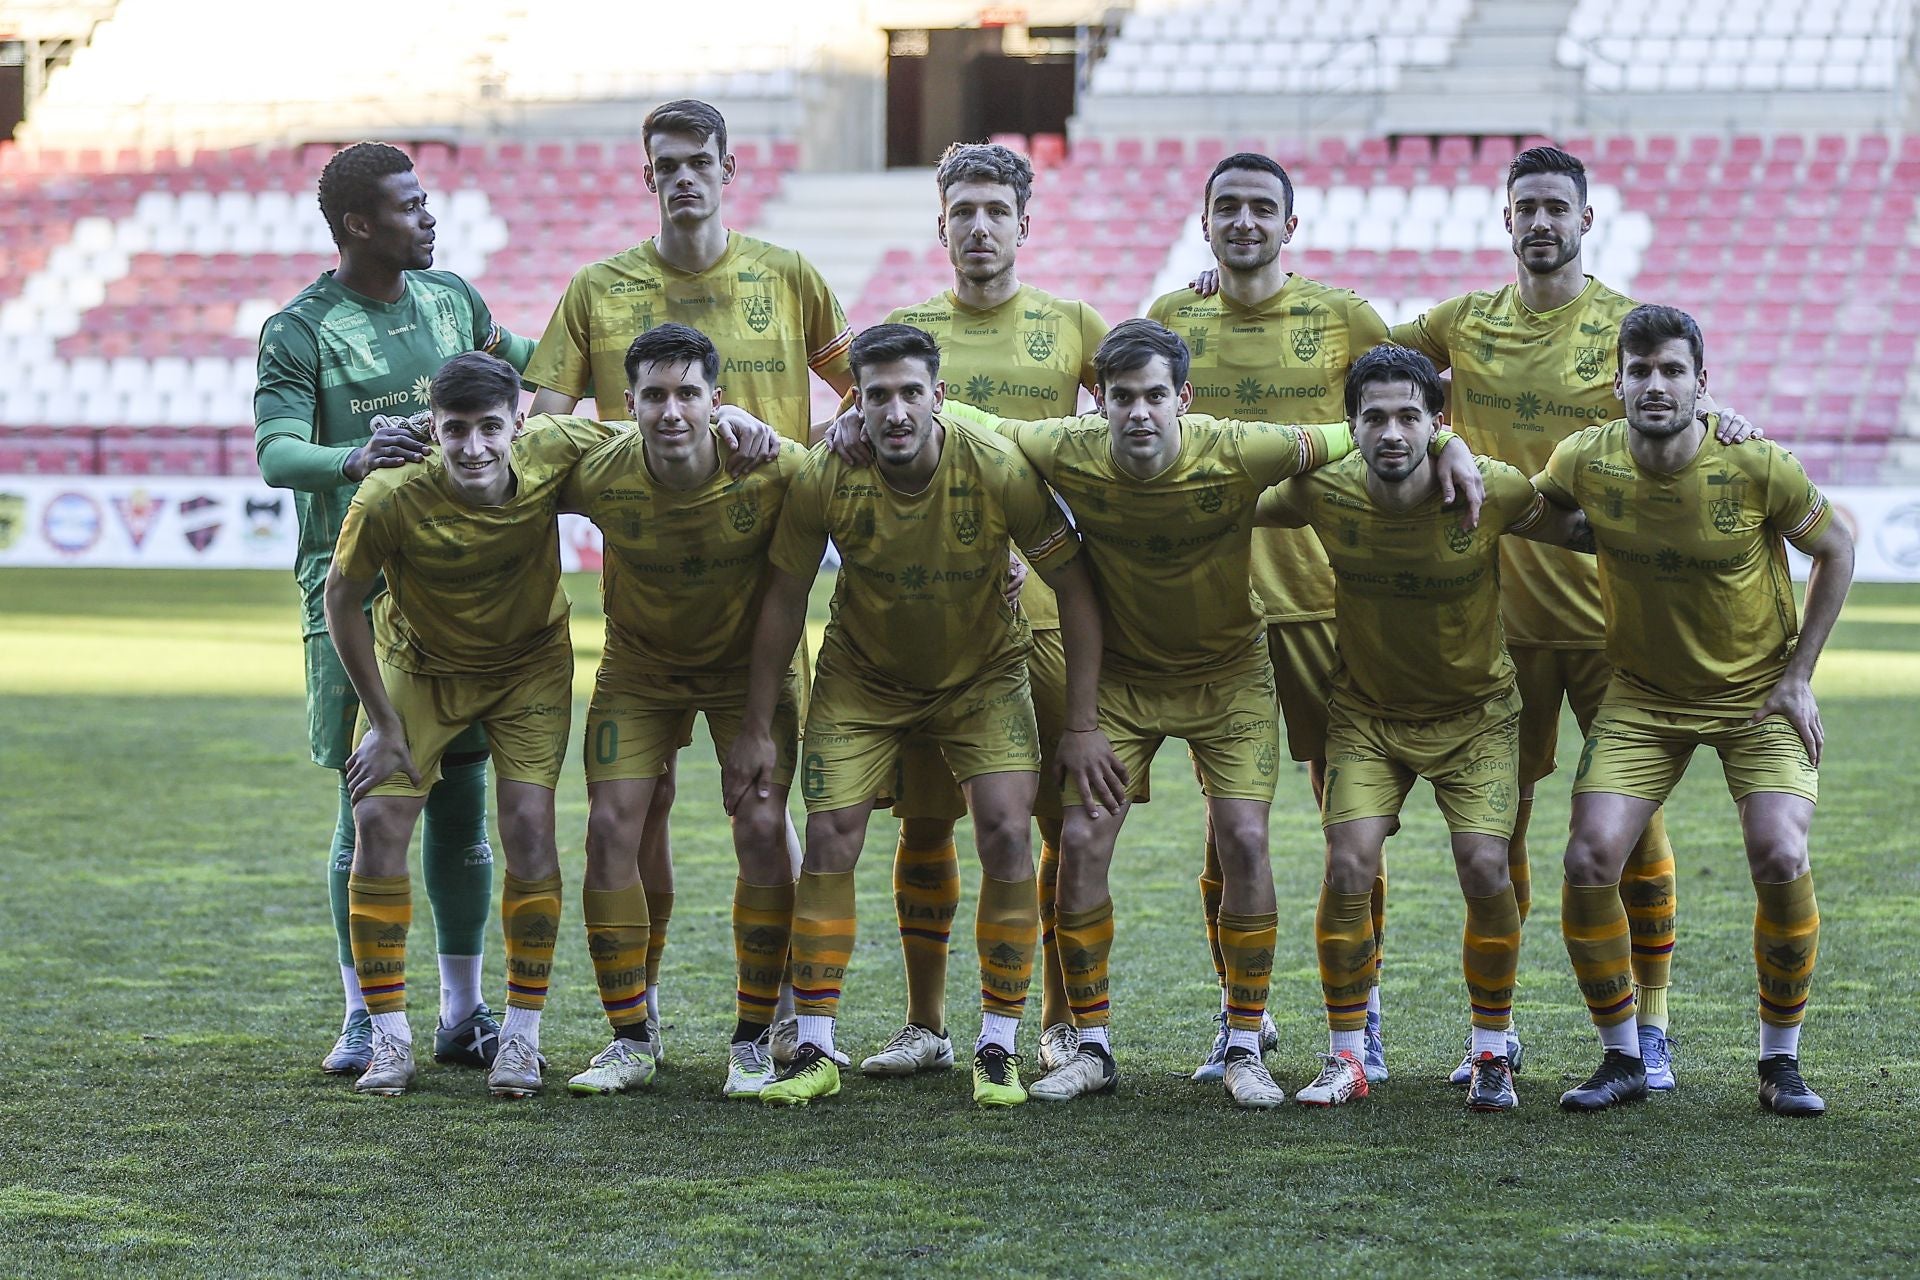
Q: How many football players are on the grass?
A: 11